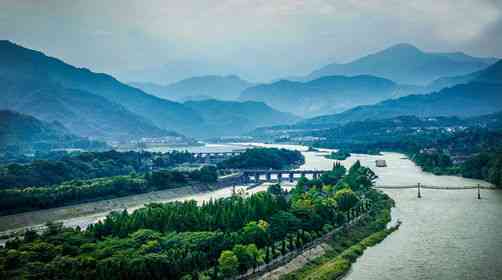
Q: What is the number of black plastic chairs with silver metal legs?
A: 0